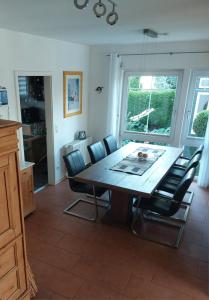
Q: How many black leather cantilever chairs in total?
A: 6